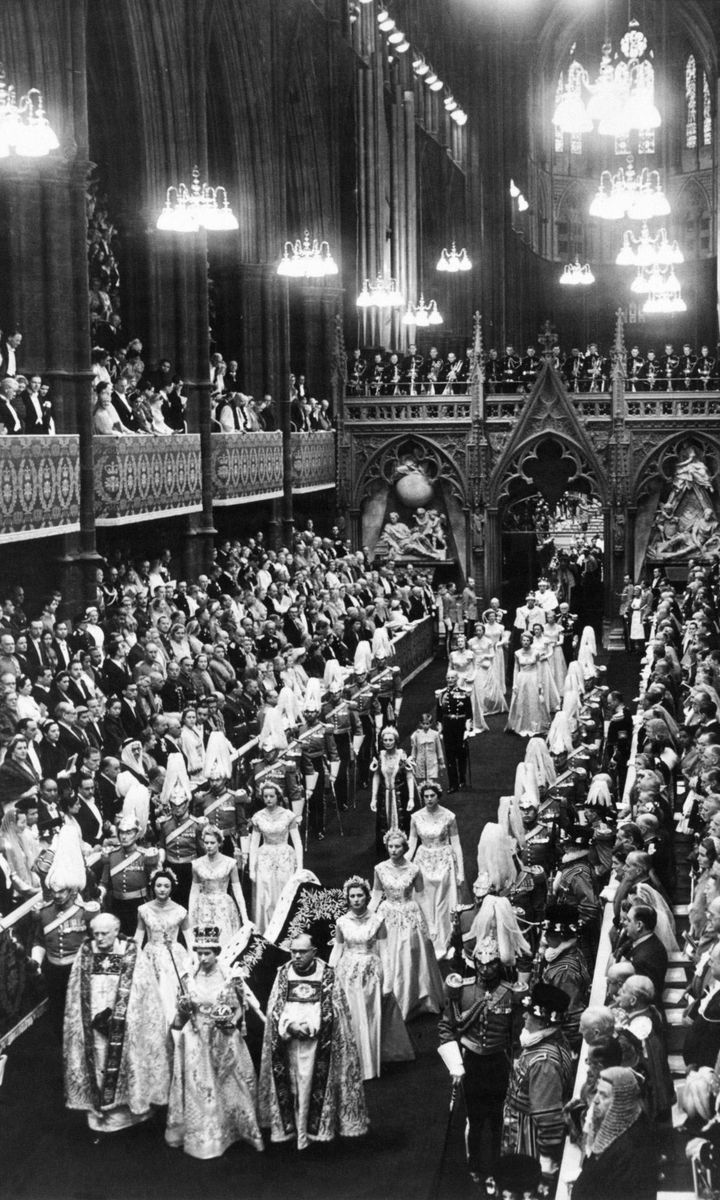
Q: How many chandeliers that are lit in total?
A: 12